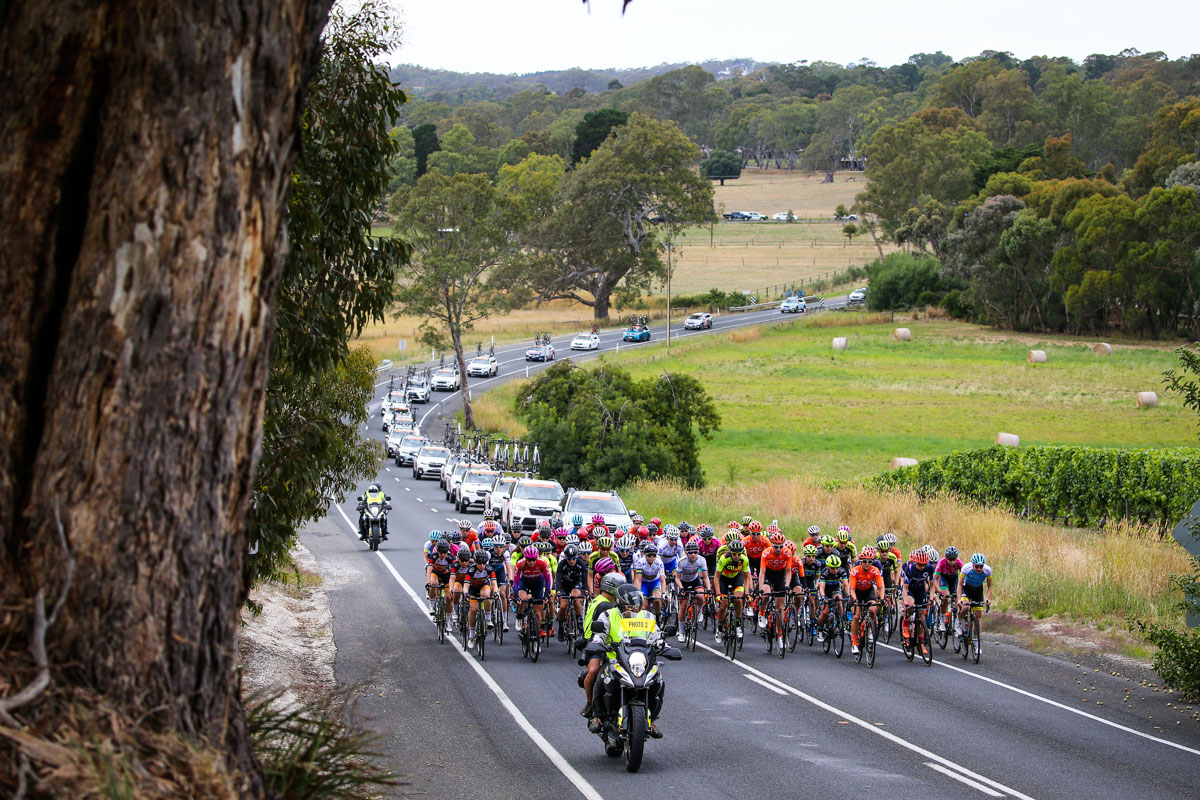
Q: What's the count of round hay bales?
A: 7